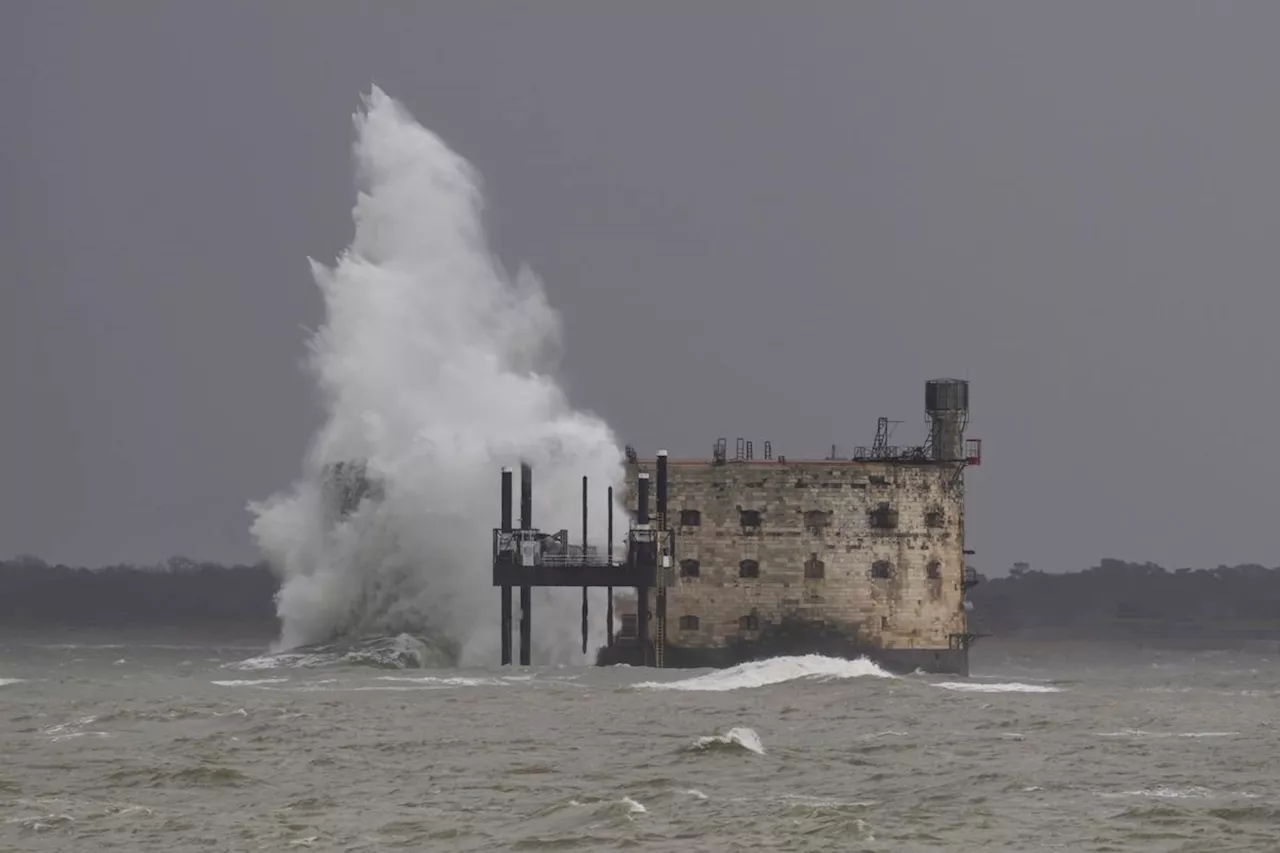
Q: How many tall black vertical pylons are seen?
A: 6